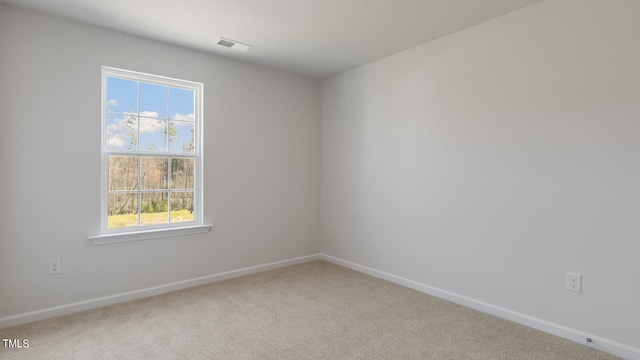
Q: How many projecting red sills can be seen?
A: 0